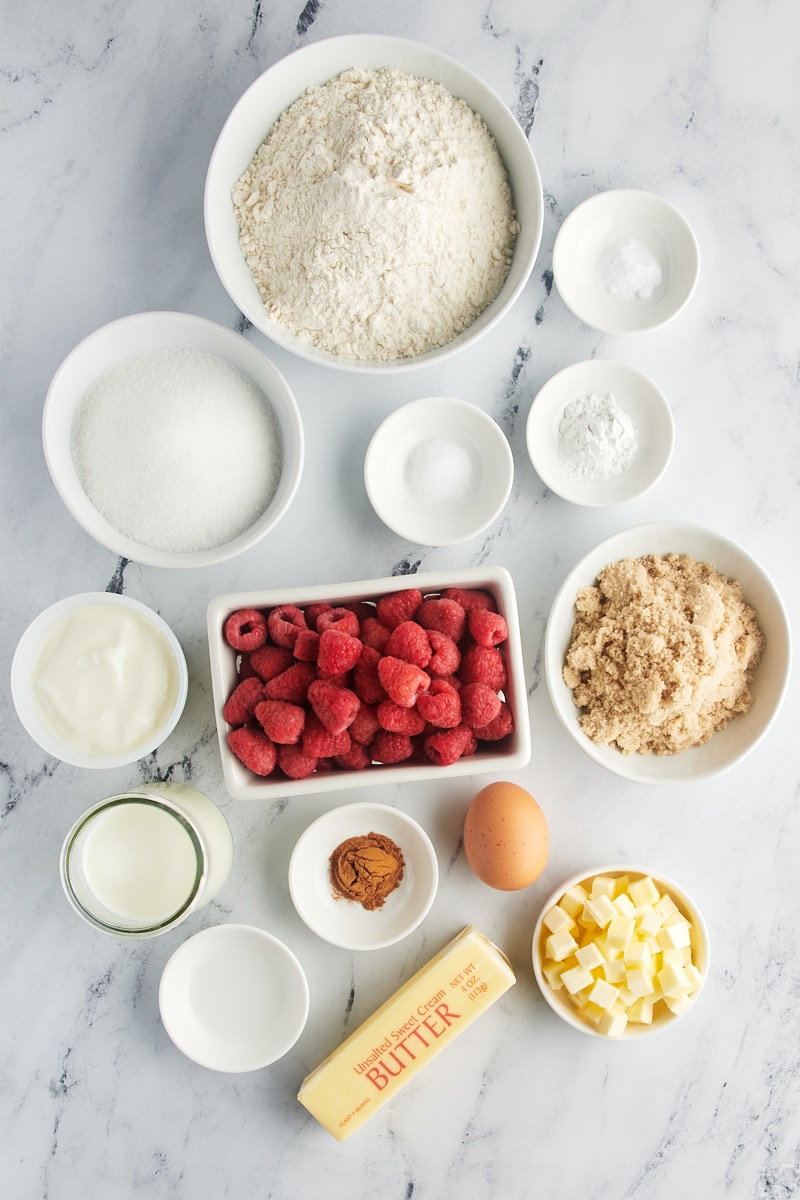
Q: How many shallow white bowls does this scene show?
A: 5